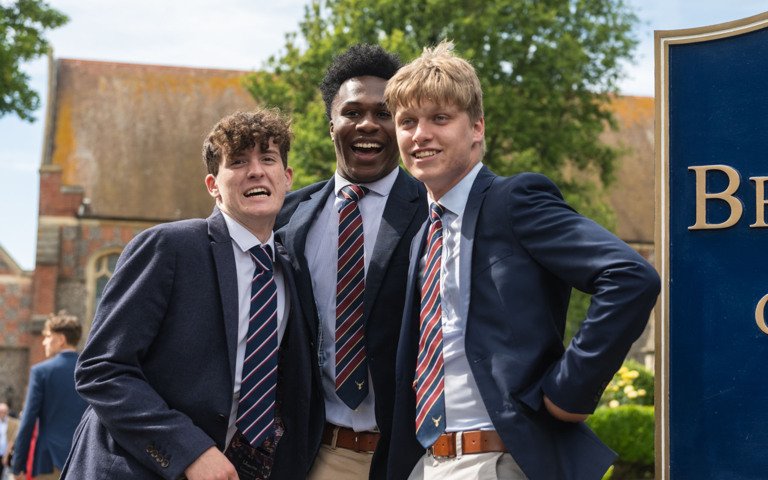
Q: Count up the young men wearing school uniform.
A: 3